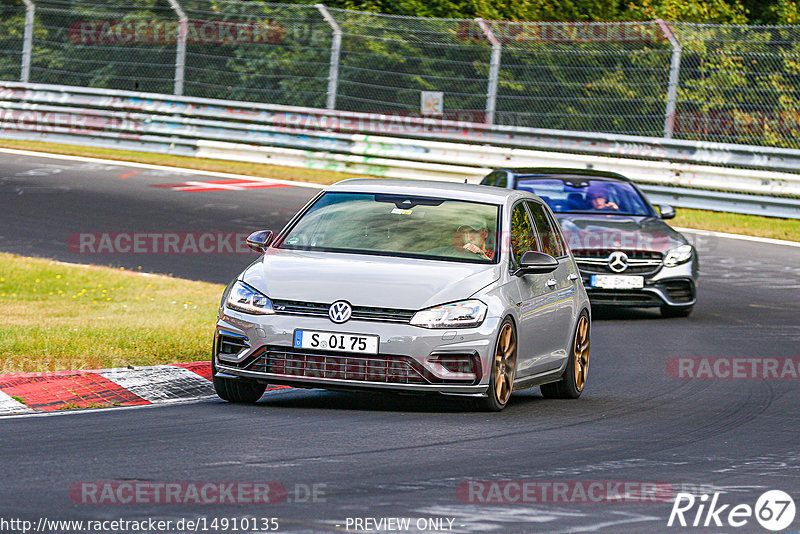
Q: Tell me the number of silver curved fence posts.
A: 5